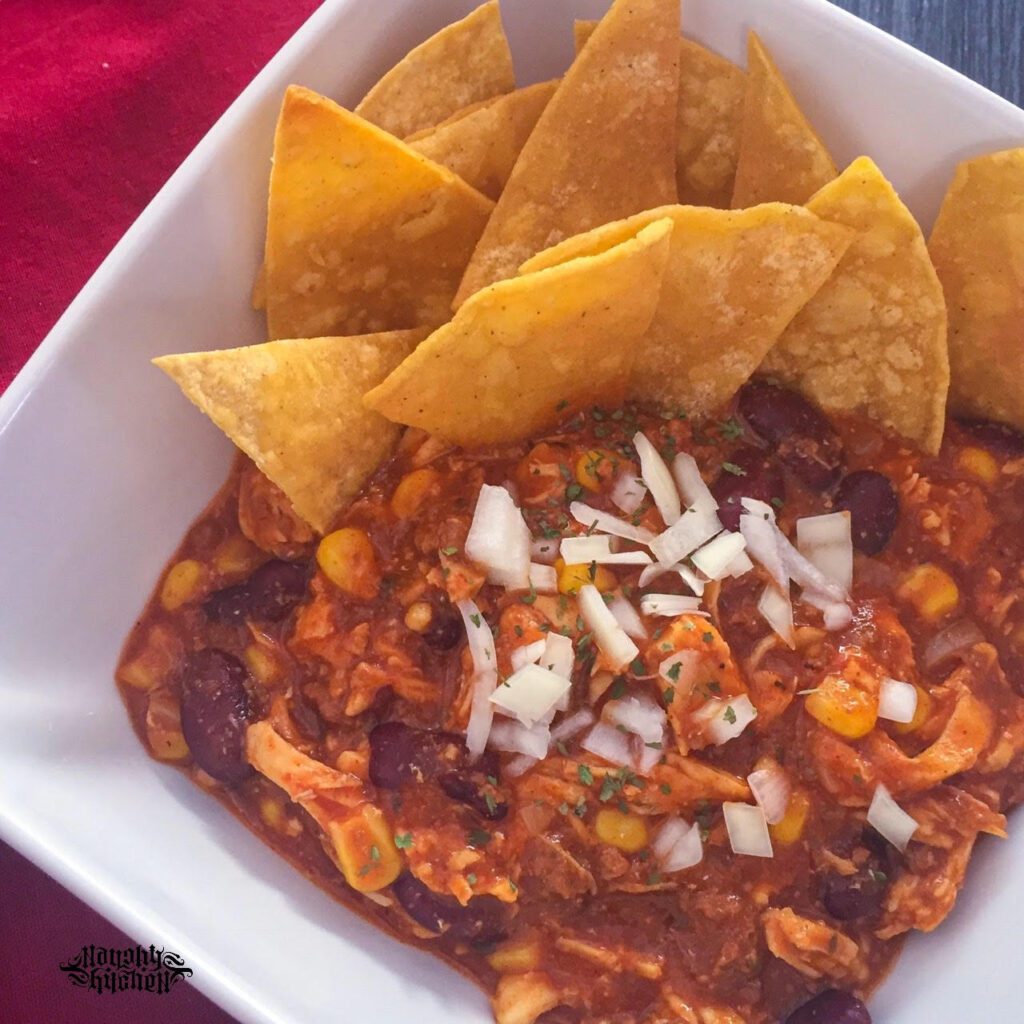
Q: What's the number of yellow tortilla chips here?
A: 11